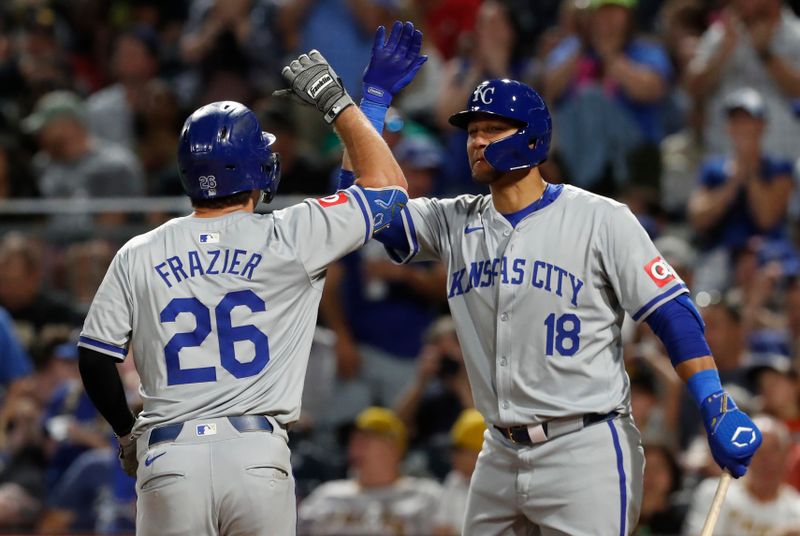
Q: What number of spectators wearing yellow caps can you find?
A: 2